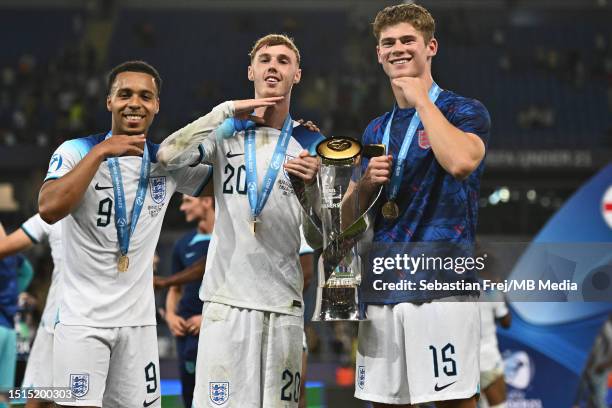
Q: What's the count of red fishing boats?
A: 0